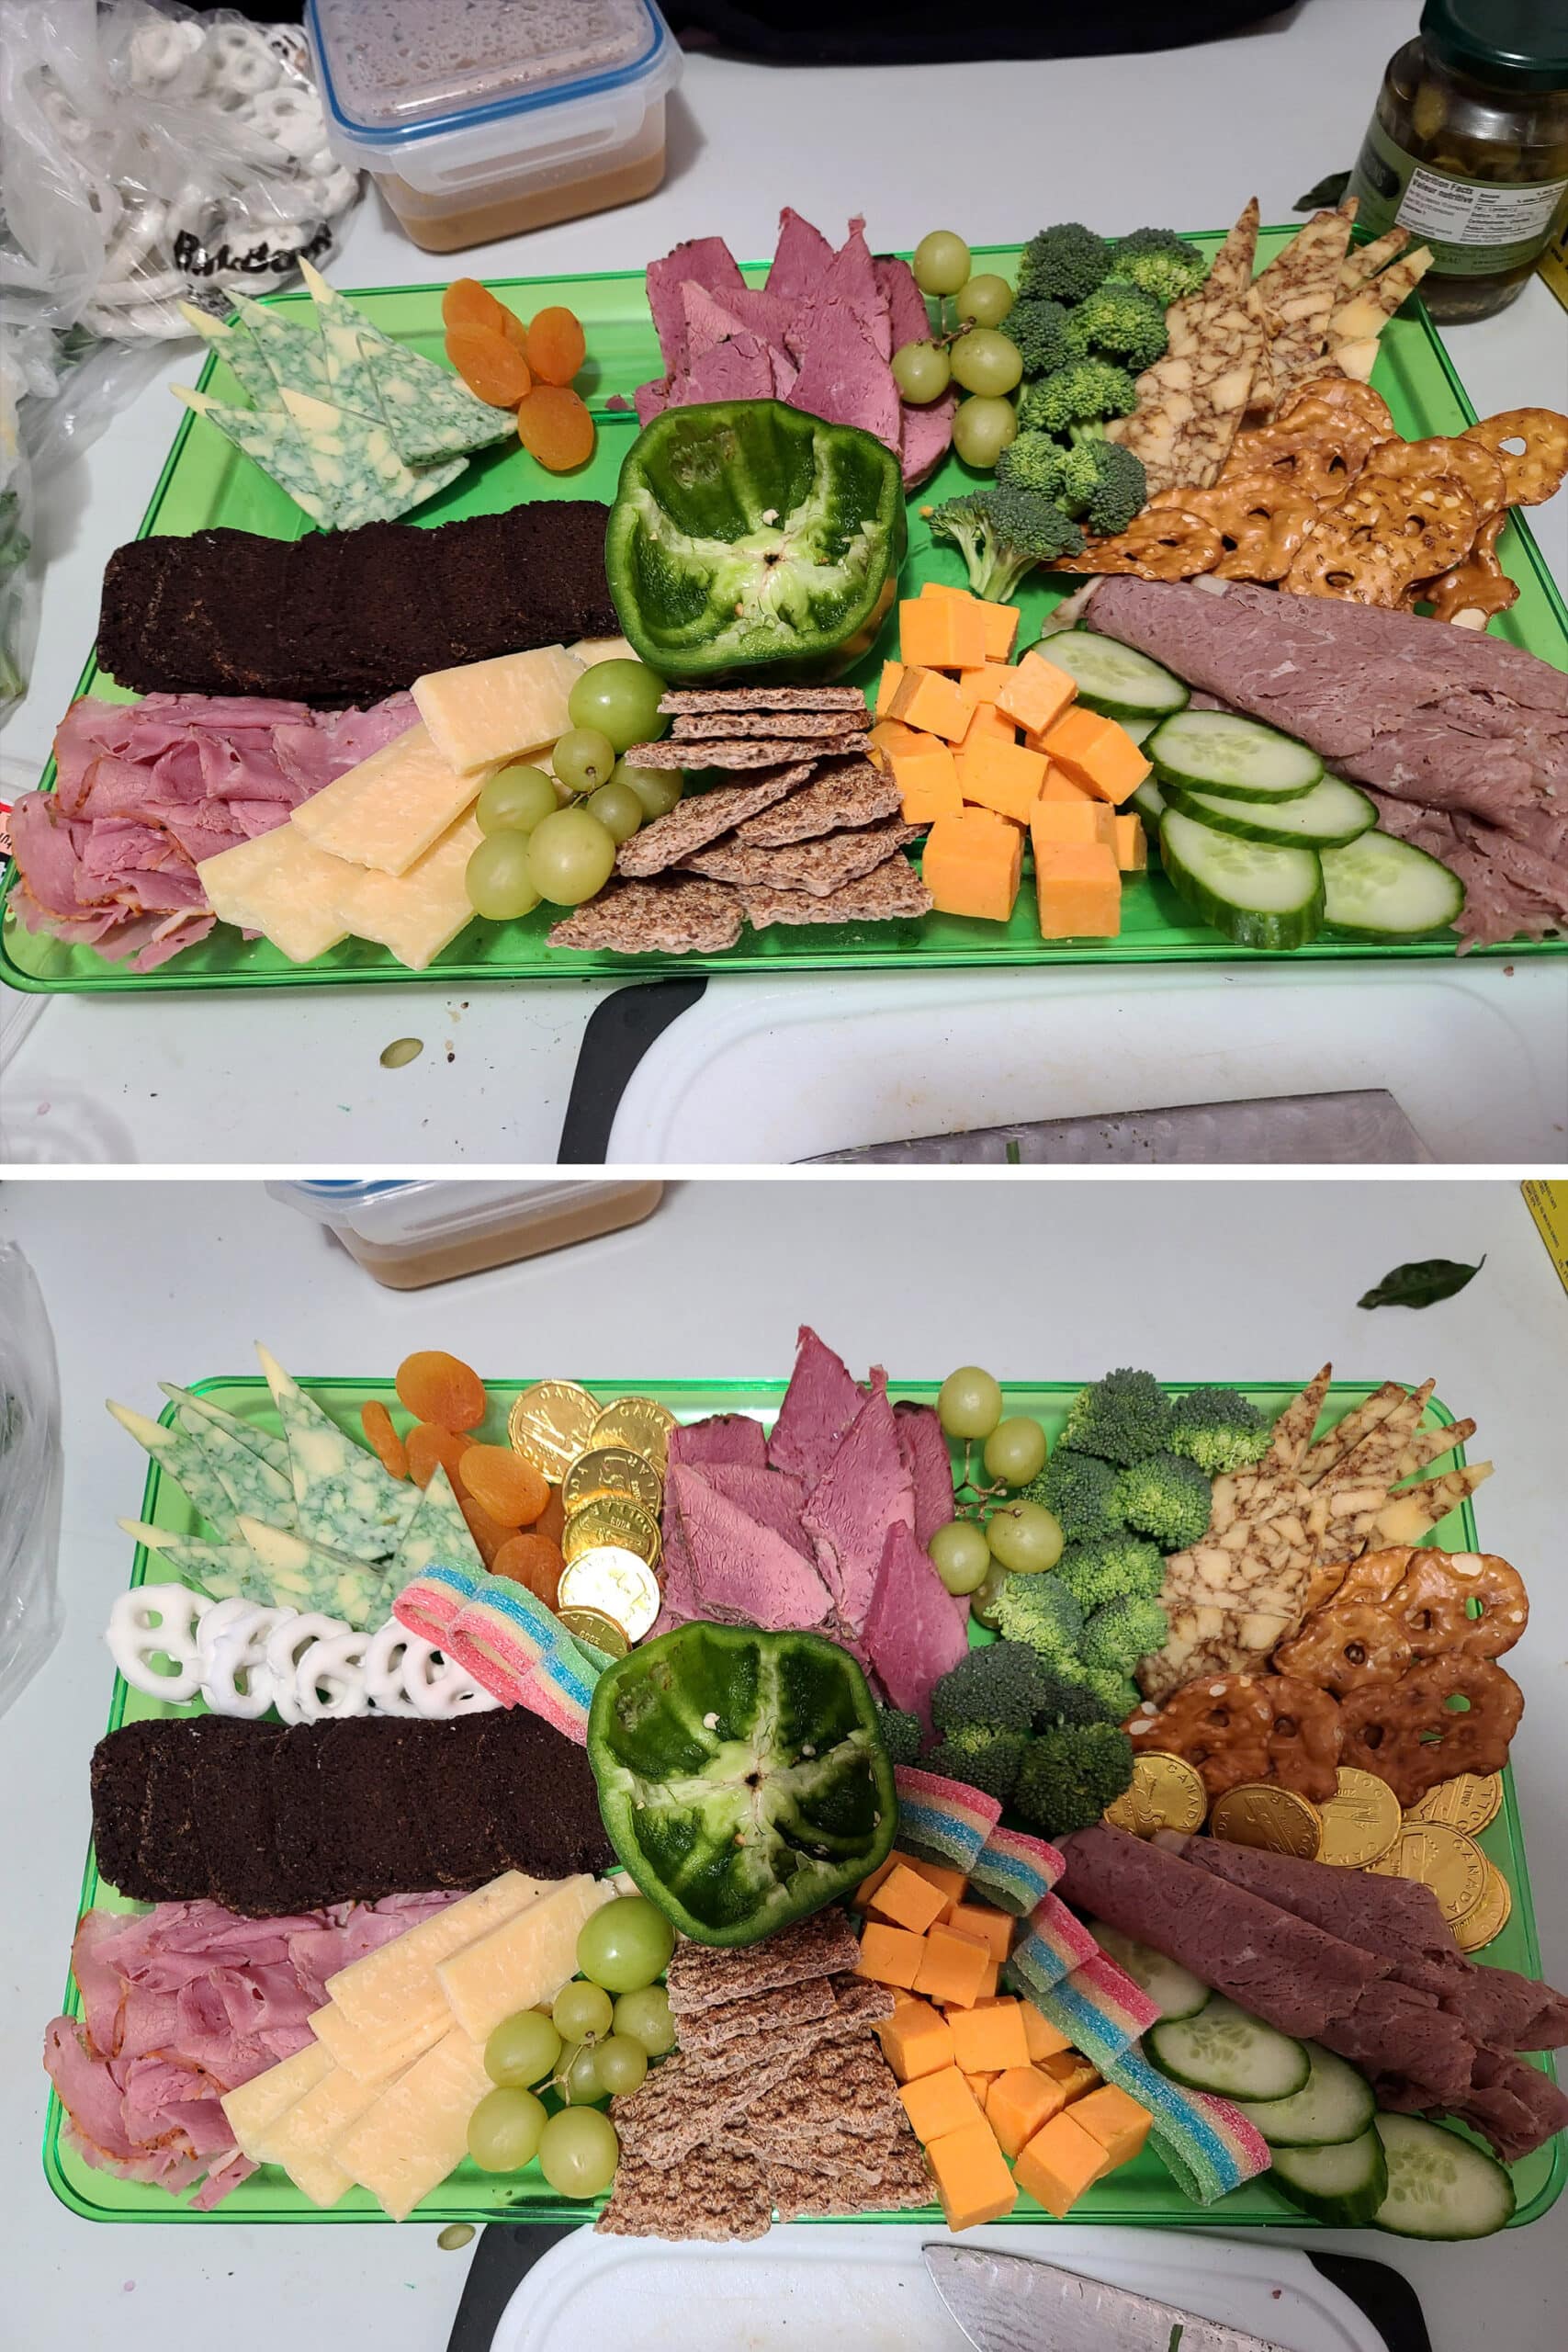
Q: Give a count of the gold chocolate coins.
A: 12